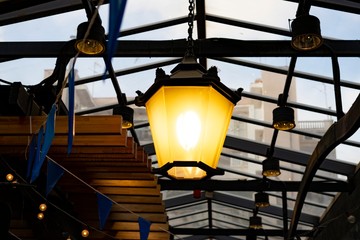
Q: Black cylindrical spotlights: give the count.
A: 7